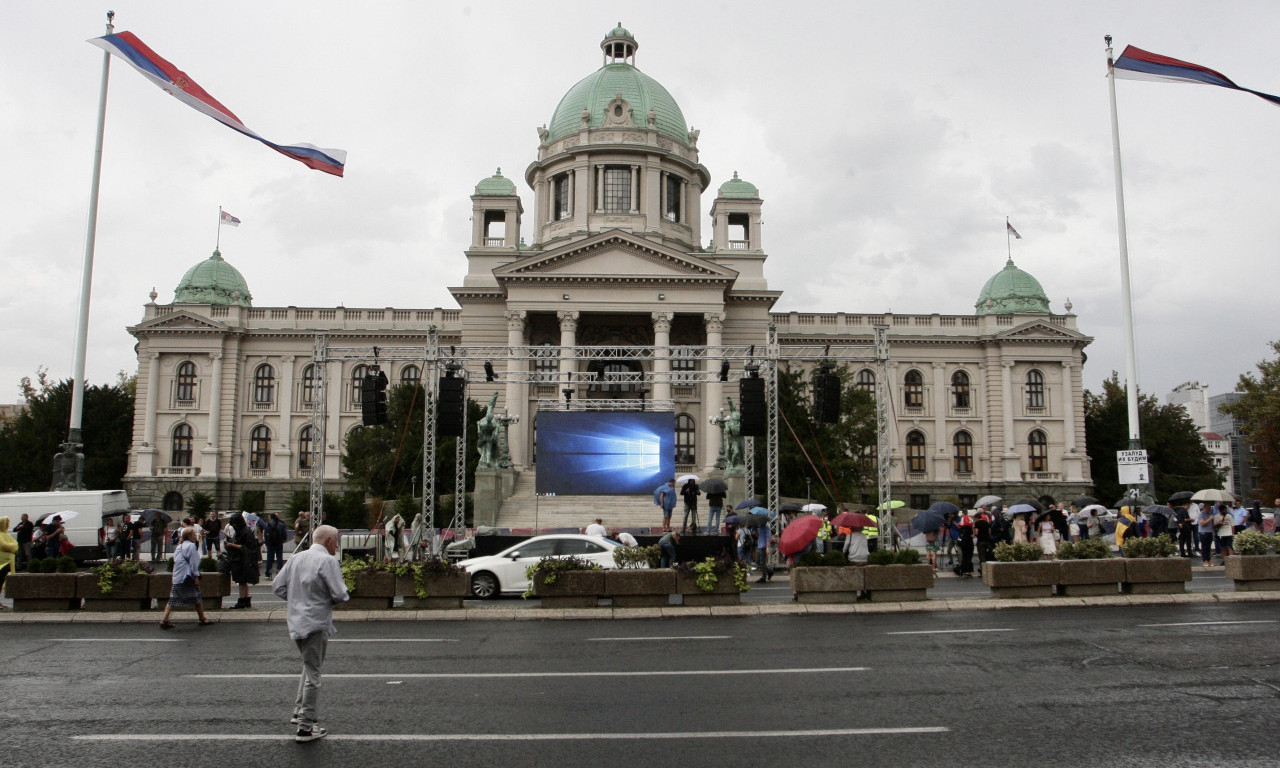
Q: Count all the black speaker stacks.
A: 4